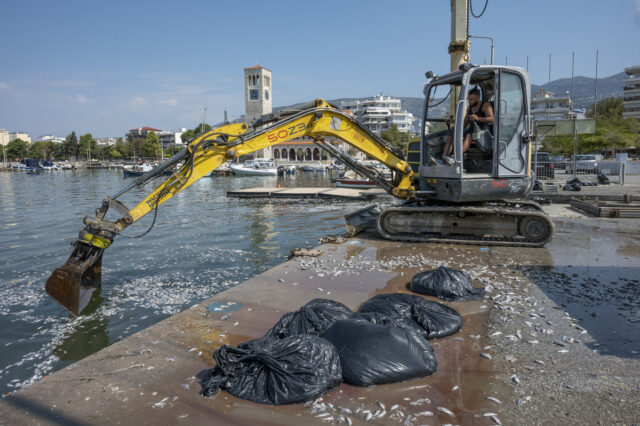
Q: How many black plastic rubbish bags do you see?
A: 5